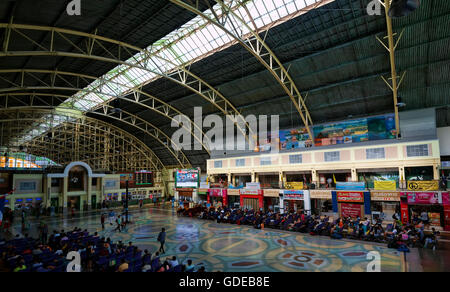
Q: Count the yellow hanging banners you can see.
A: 3